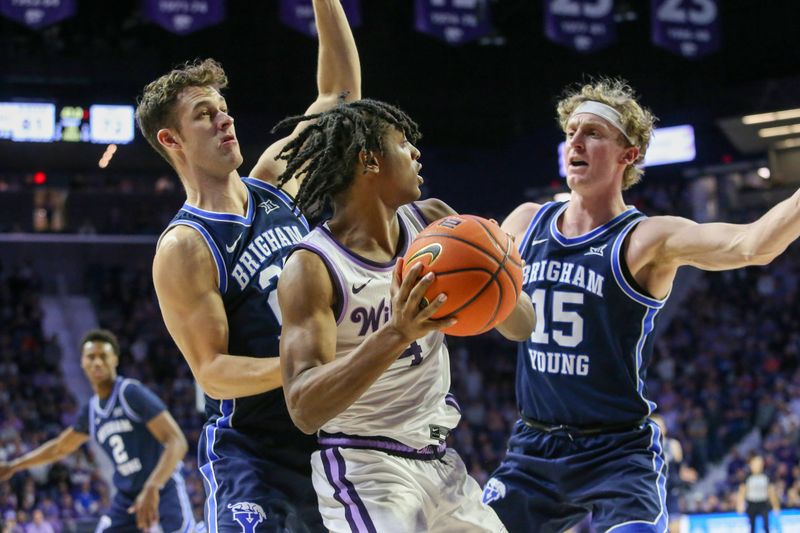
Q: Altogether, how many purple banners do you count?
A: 6